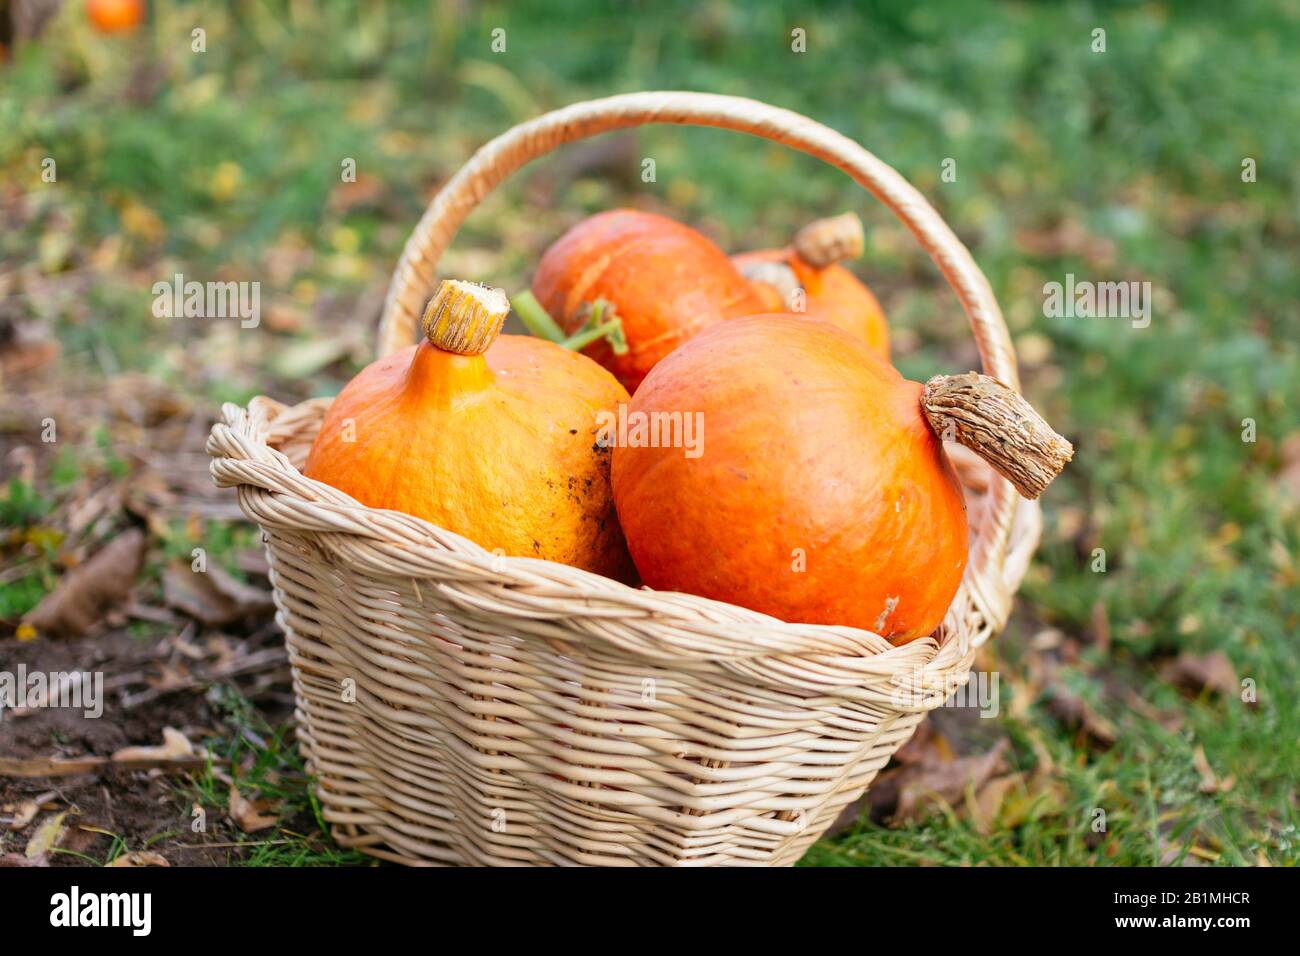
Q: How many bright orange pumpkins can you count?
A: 4